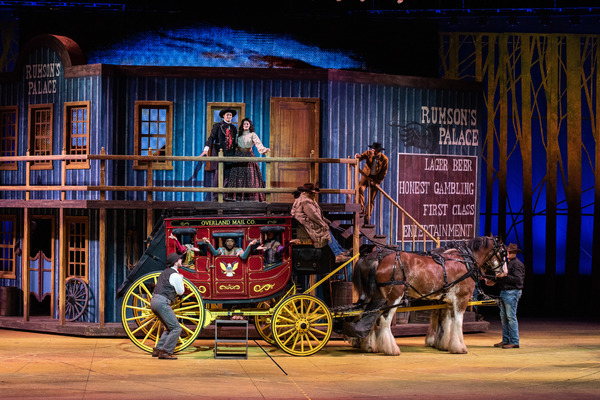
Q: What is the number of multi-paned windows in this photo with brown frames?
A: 7